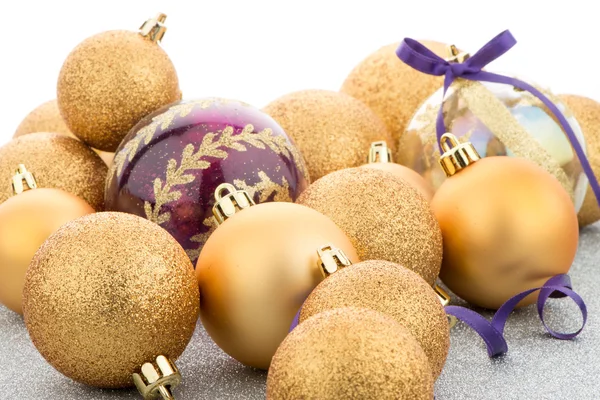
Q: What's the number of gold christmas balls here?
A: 14